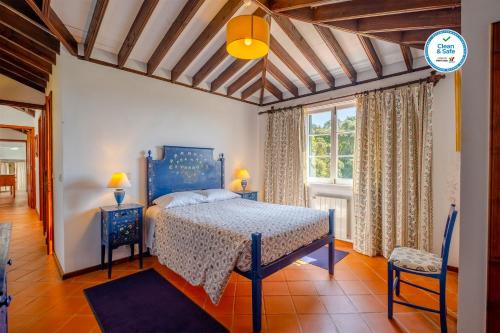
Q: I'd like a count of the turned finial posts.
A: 2